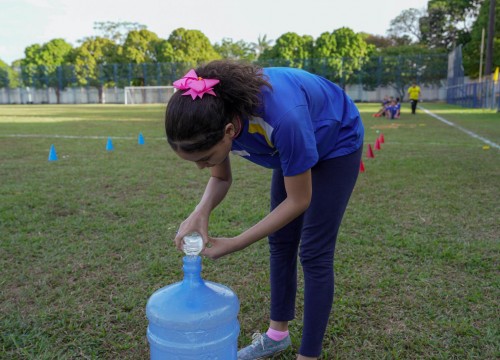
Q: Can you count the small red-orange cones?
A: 4